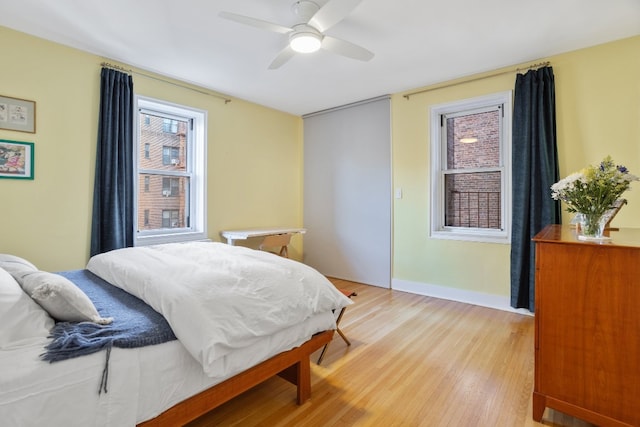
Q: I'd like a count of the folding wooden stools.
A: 1